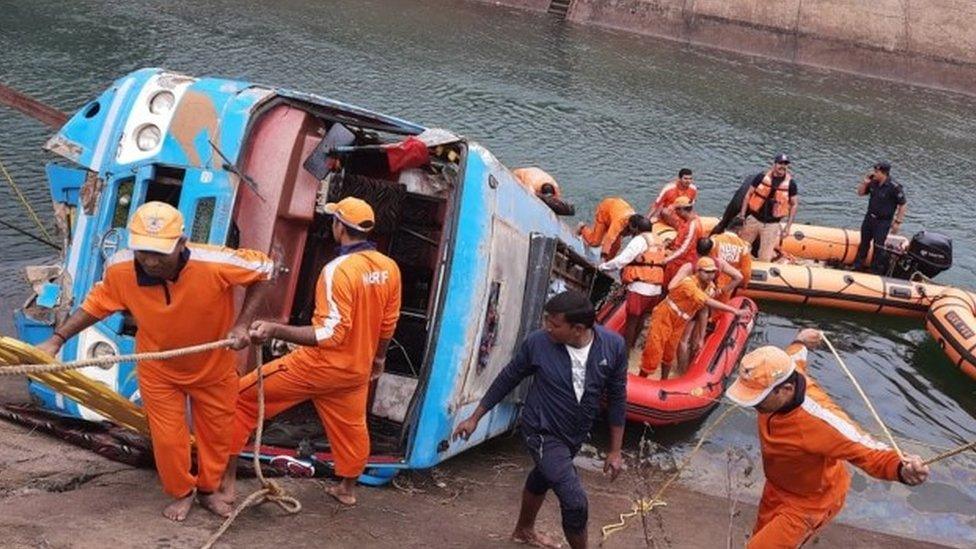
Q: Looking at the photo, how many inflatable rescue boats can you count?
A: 3